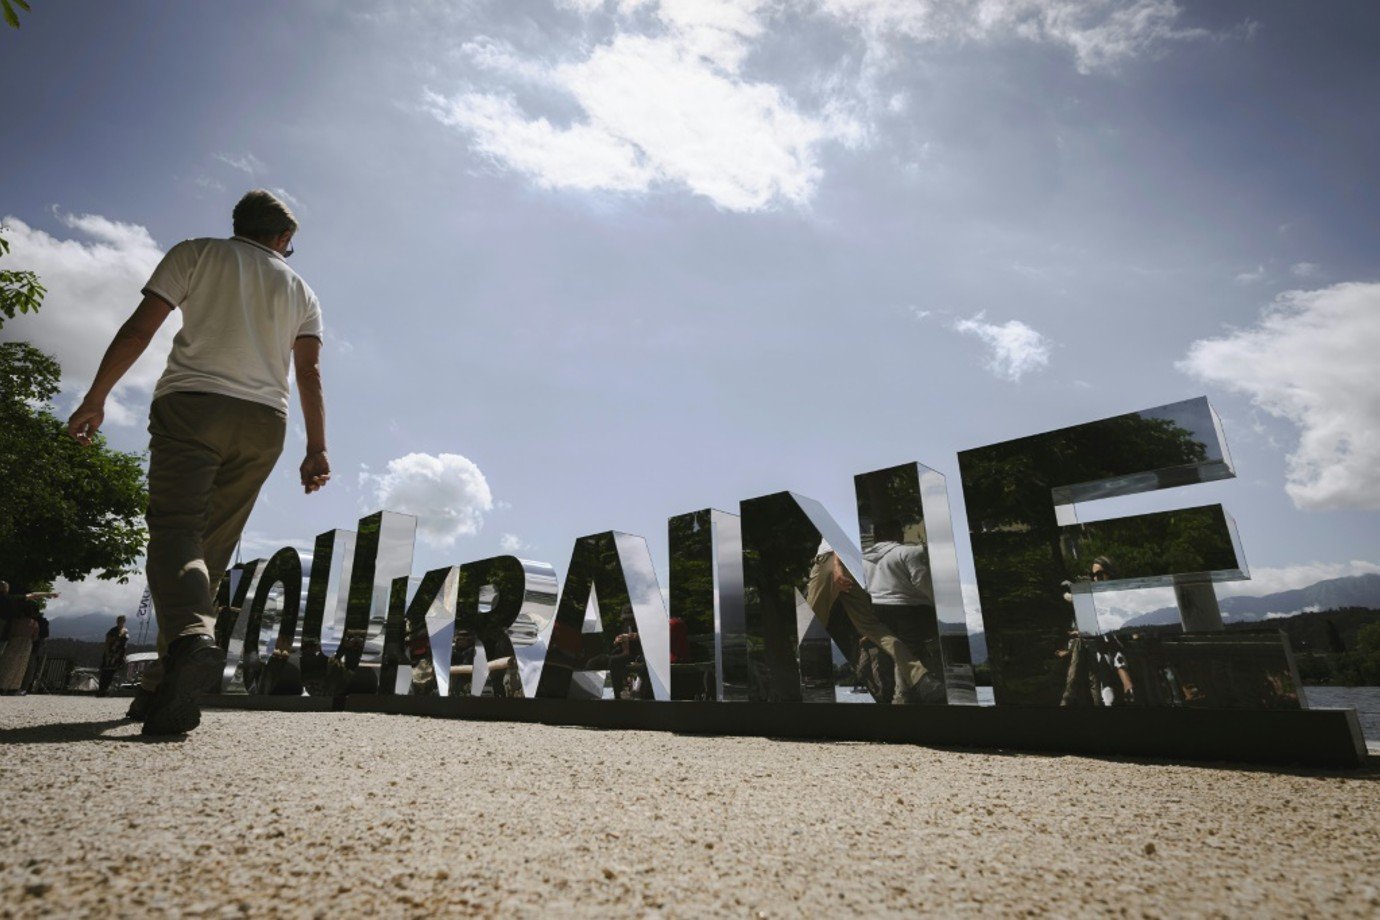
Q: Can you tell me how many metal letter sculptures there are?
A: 9